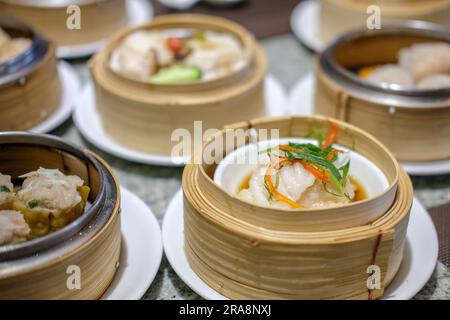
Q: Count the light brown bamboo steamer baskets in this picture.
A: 7